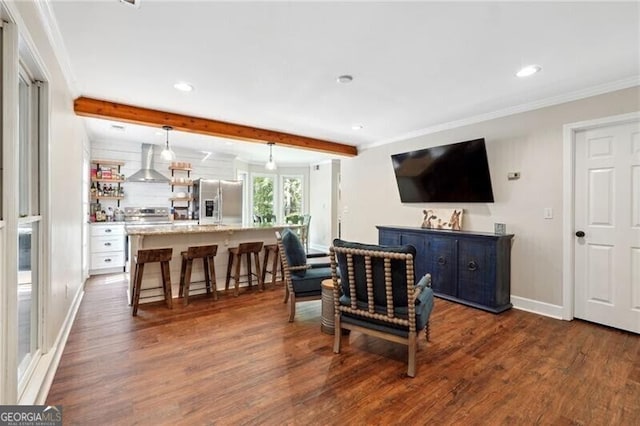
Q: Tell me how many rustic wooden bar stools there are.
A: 4